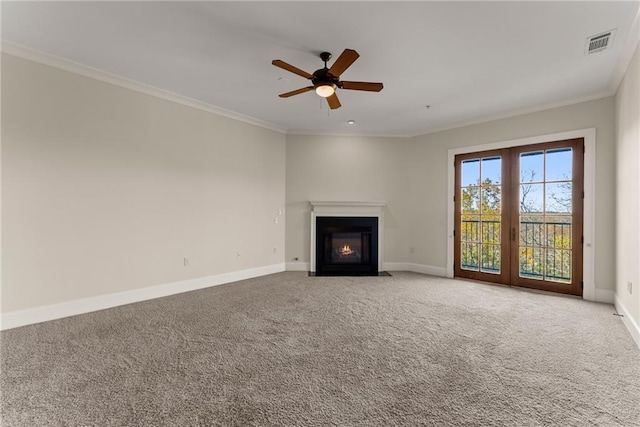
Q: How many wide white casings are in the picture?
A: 1